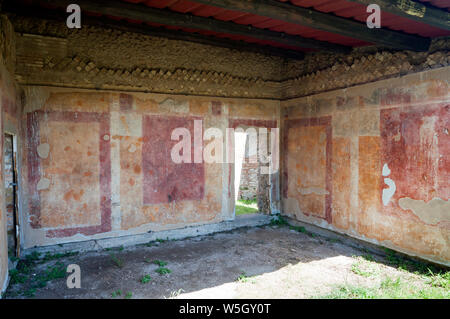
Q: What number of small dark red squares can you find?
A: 2